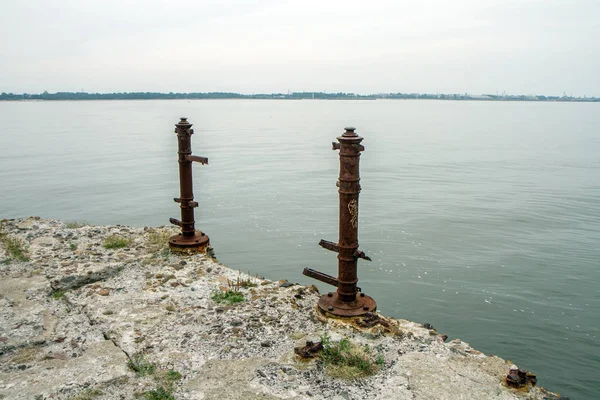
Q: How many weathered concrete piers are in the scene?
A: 1